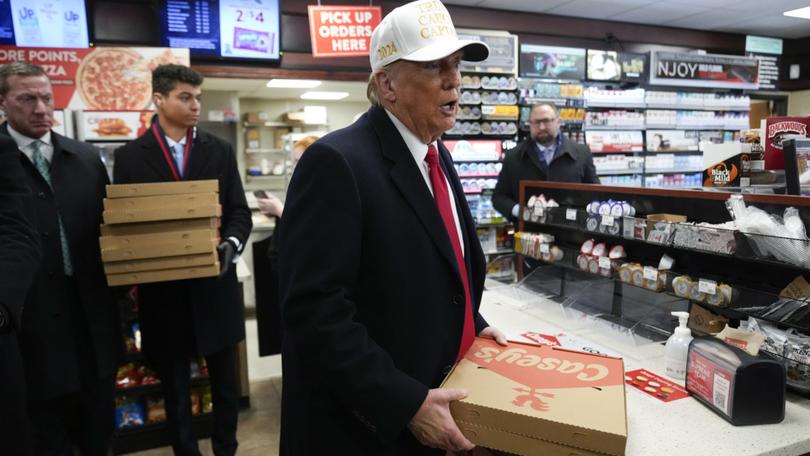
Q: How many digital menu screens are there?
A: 2